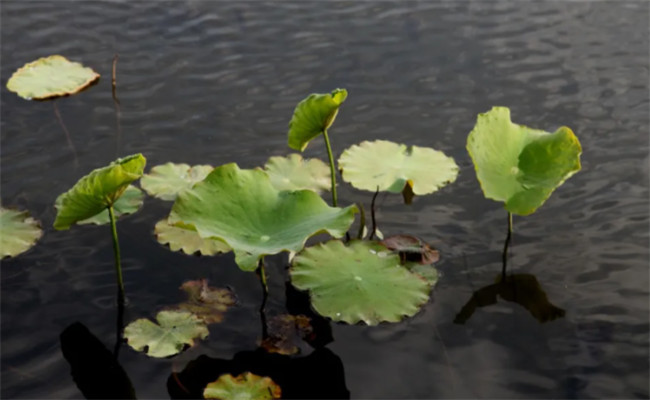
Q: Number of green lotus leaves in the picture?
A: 14